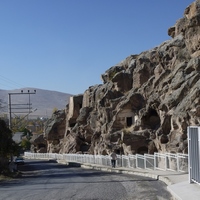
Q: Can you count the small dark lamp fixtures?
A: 3